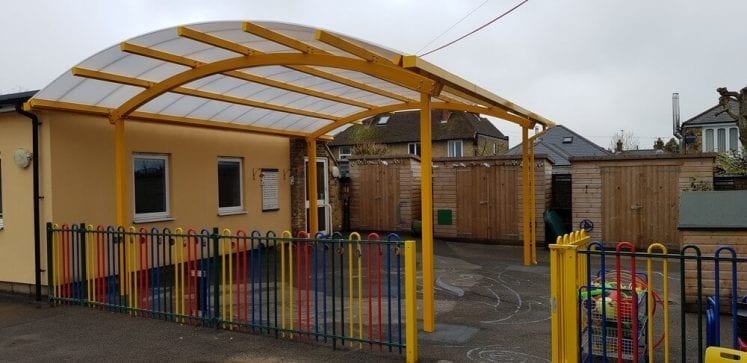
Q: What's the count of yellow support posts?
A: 4